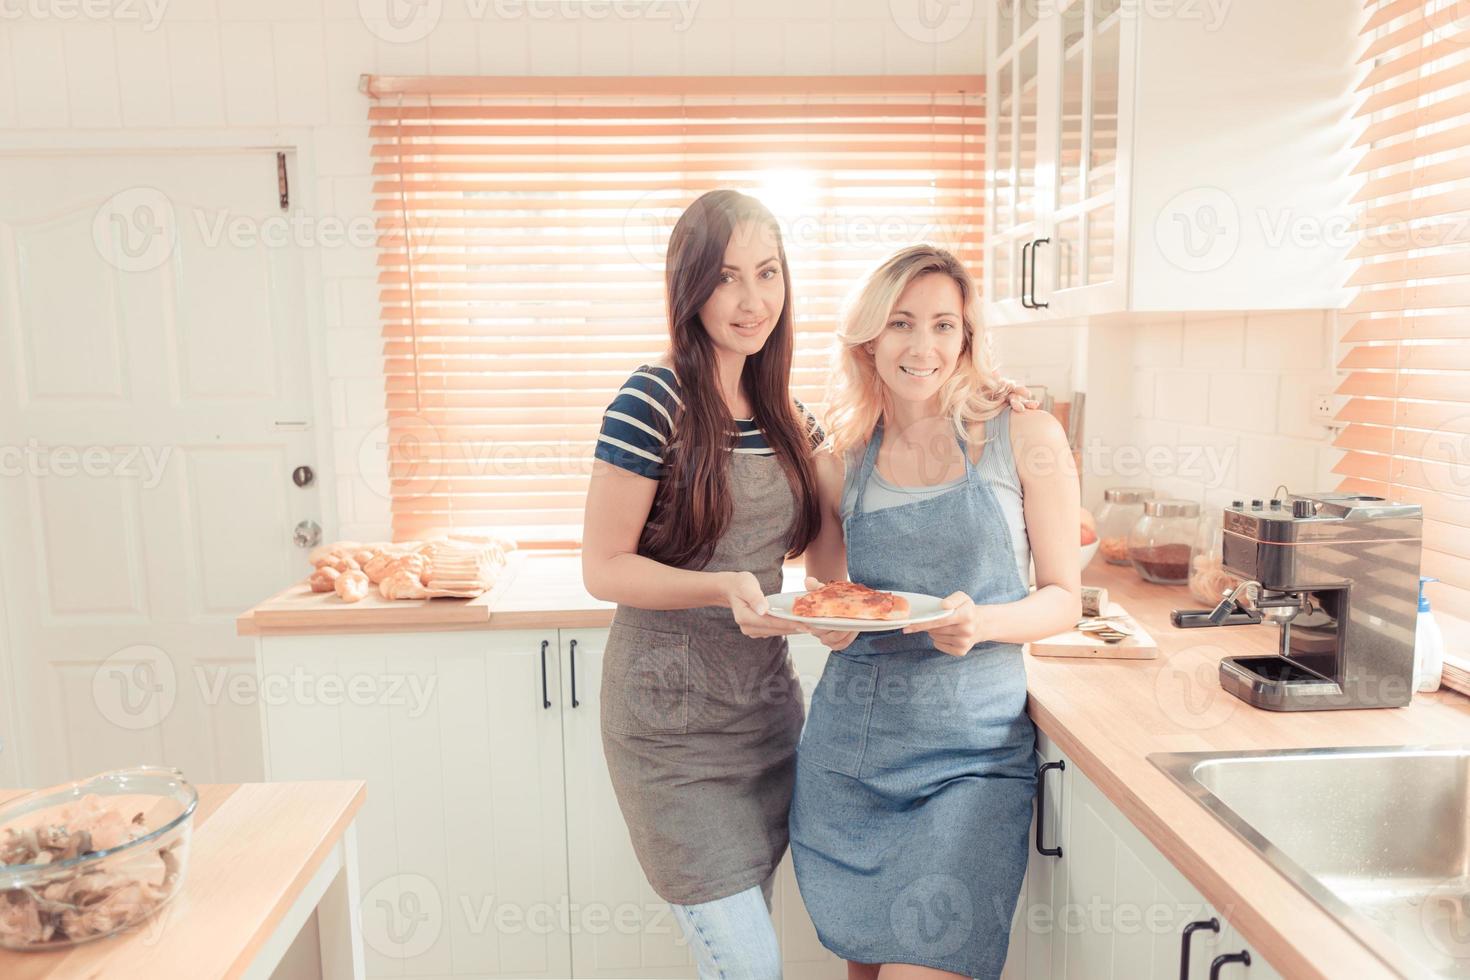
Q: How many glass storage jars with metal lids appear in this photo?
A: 2